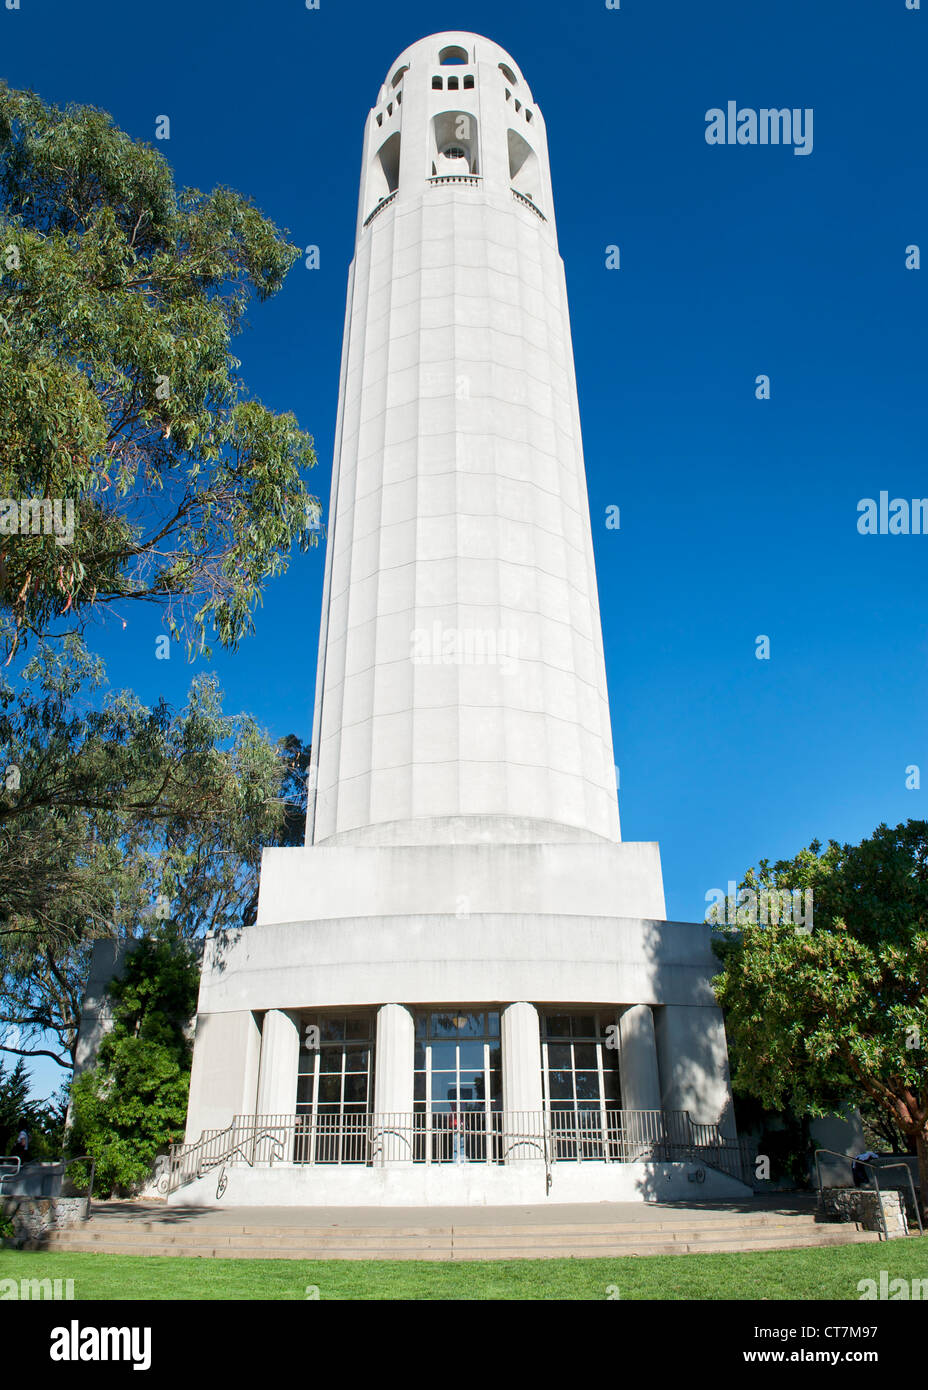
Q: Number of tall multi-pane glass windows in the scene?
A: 3